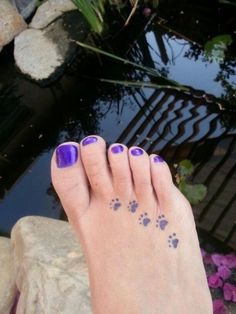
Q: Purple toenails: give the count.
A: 5